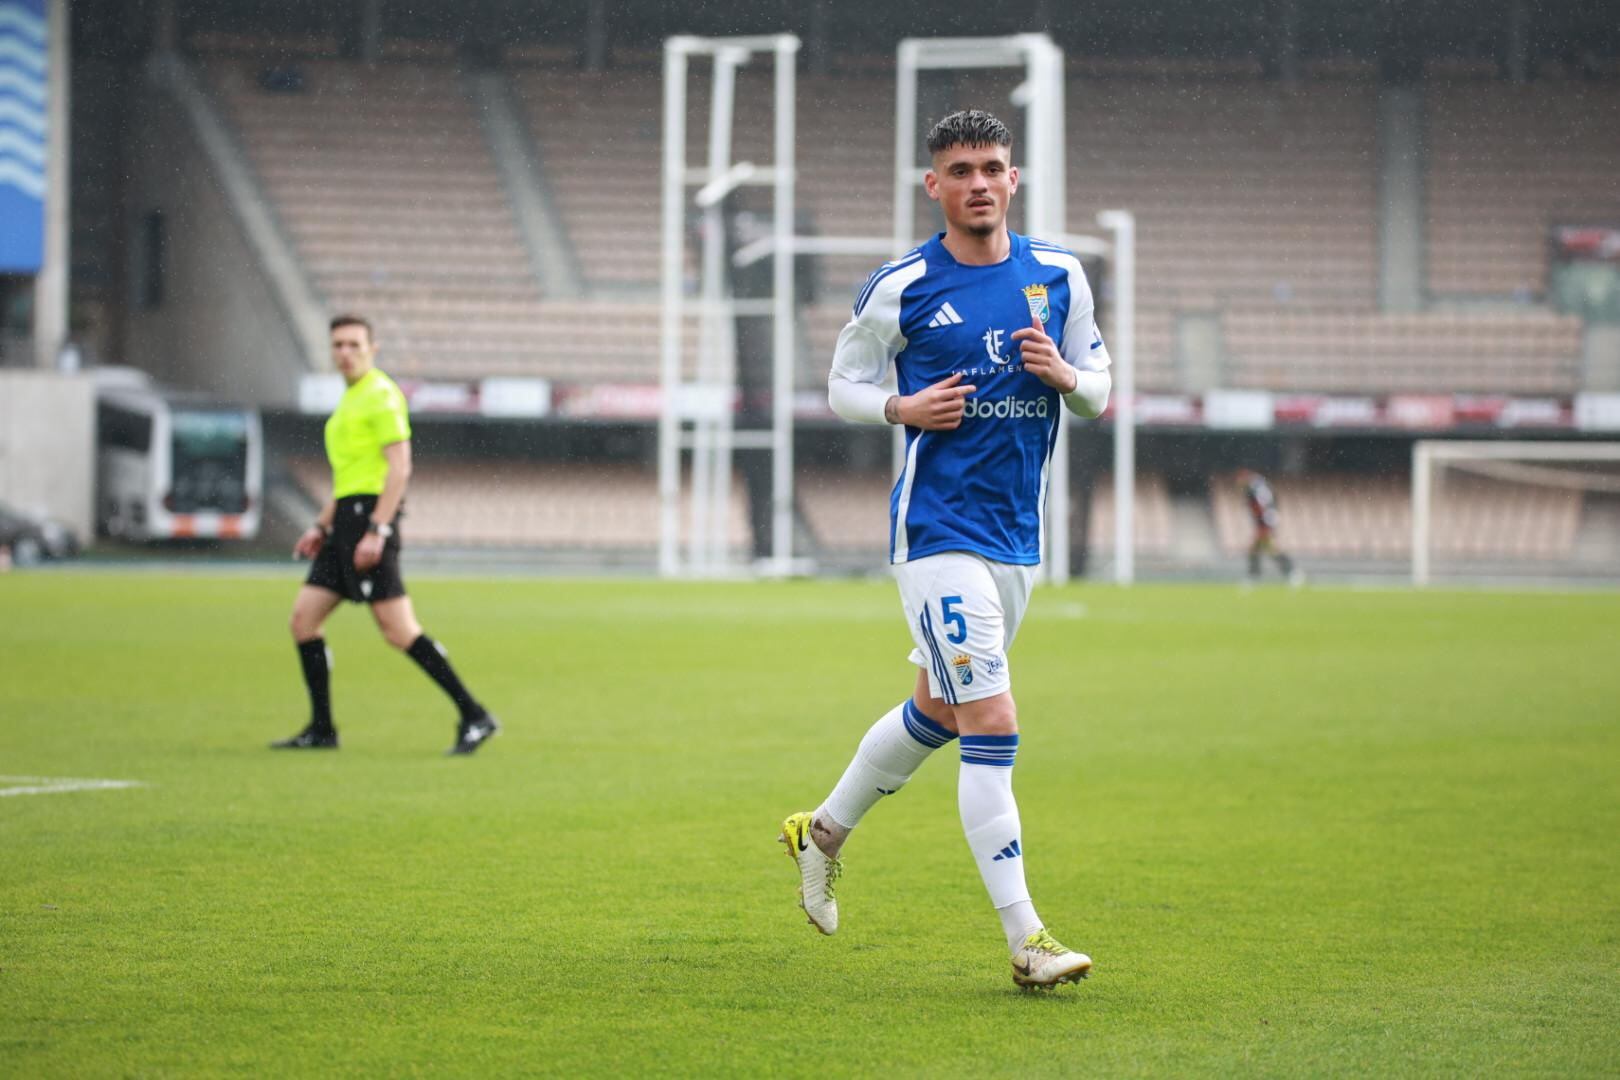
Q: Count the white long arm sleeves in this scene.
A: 2